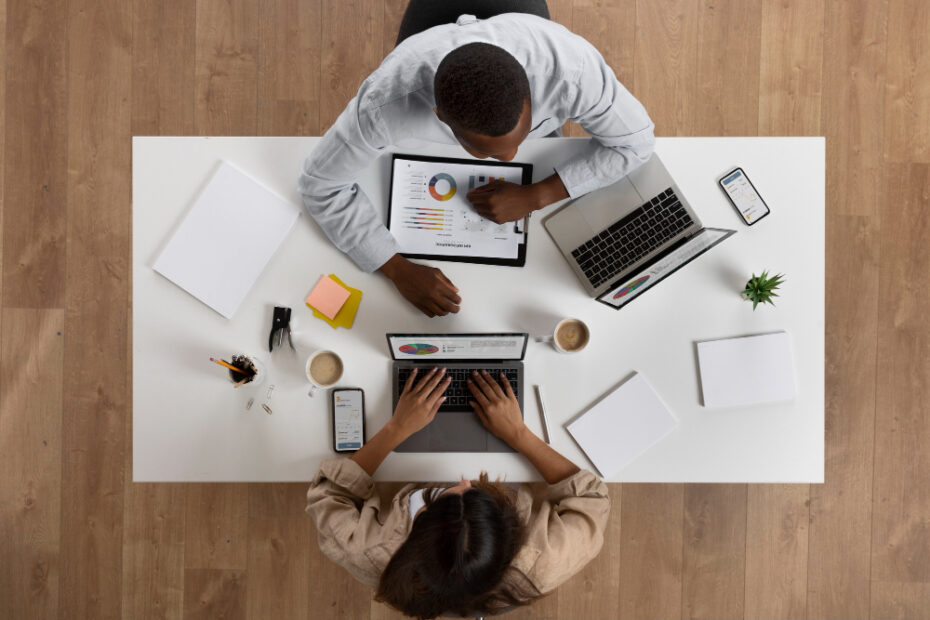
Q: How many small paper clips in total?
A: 3